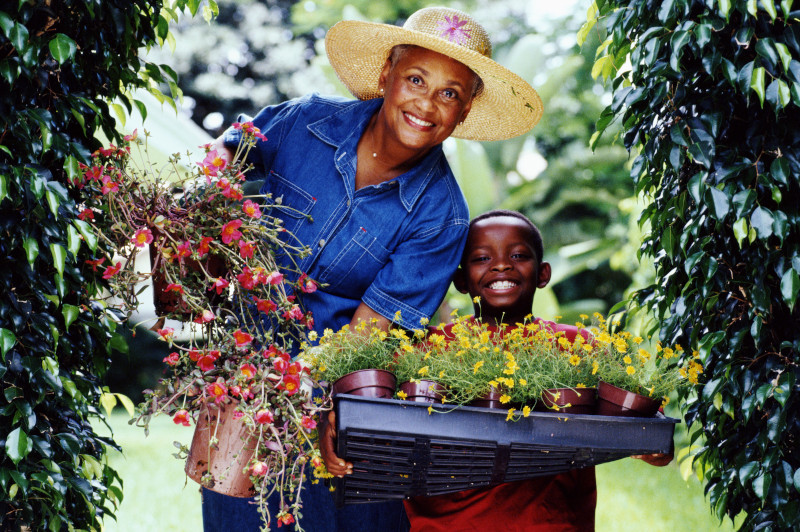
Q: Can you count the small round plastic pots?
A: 5